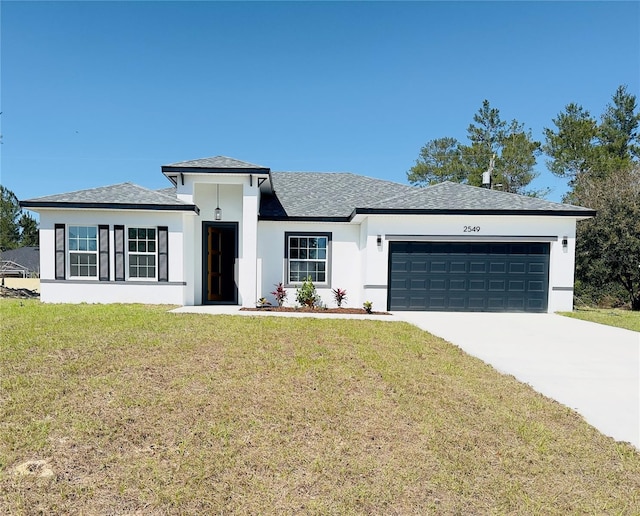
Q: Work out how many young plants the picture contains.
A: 5